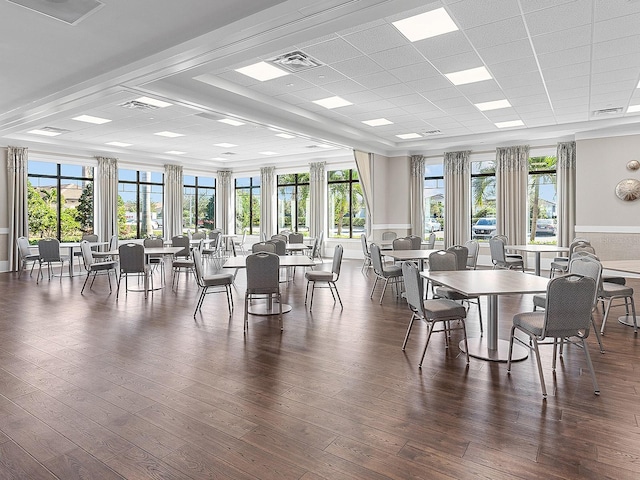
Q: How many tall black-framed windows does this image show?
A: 9